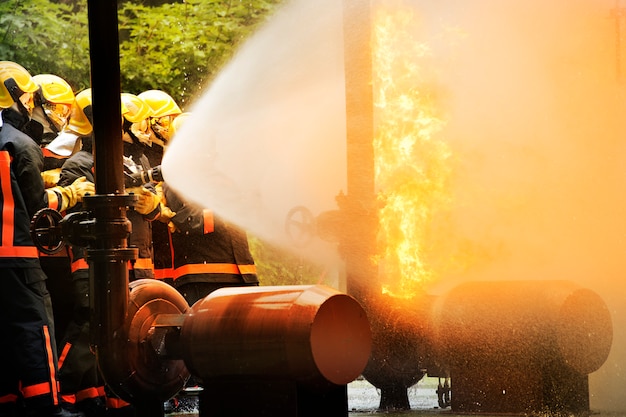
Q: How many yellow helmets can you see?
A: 6